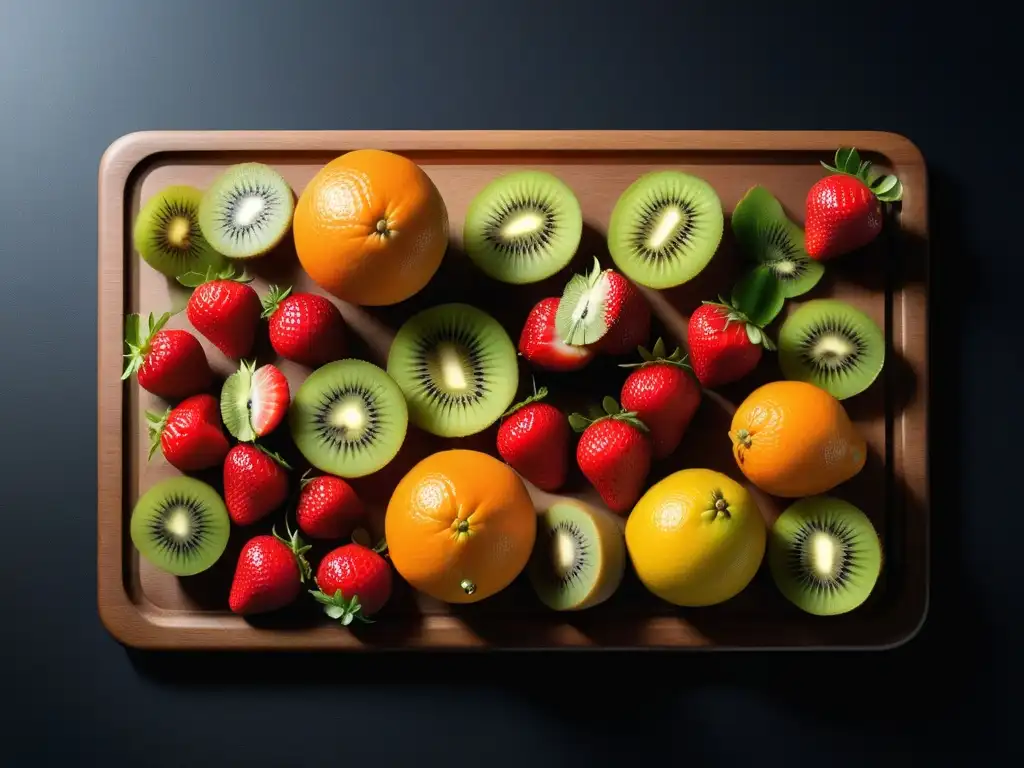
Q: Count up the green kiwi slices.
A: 11